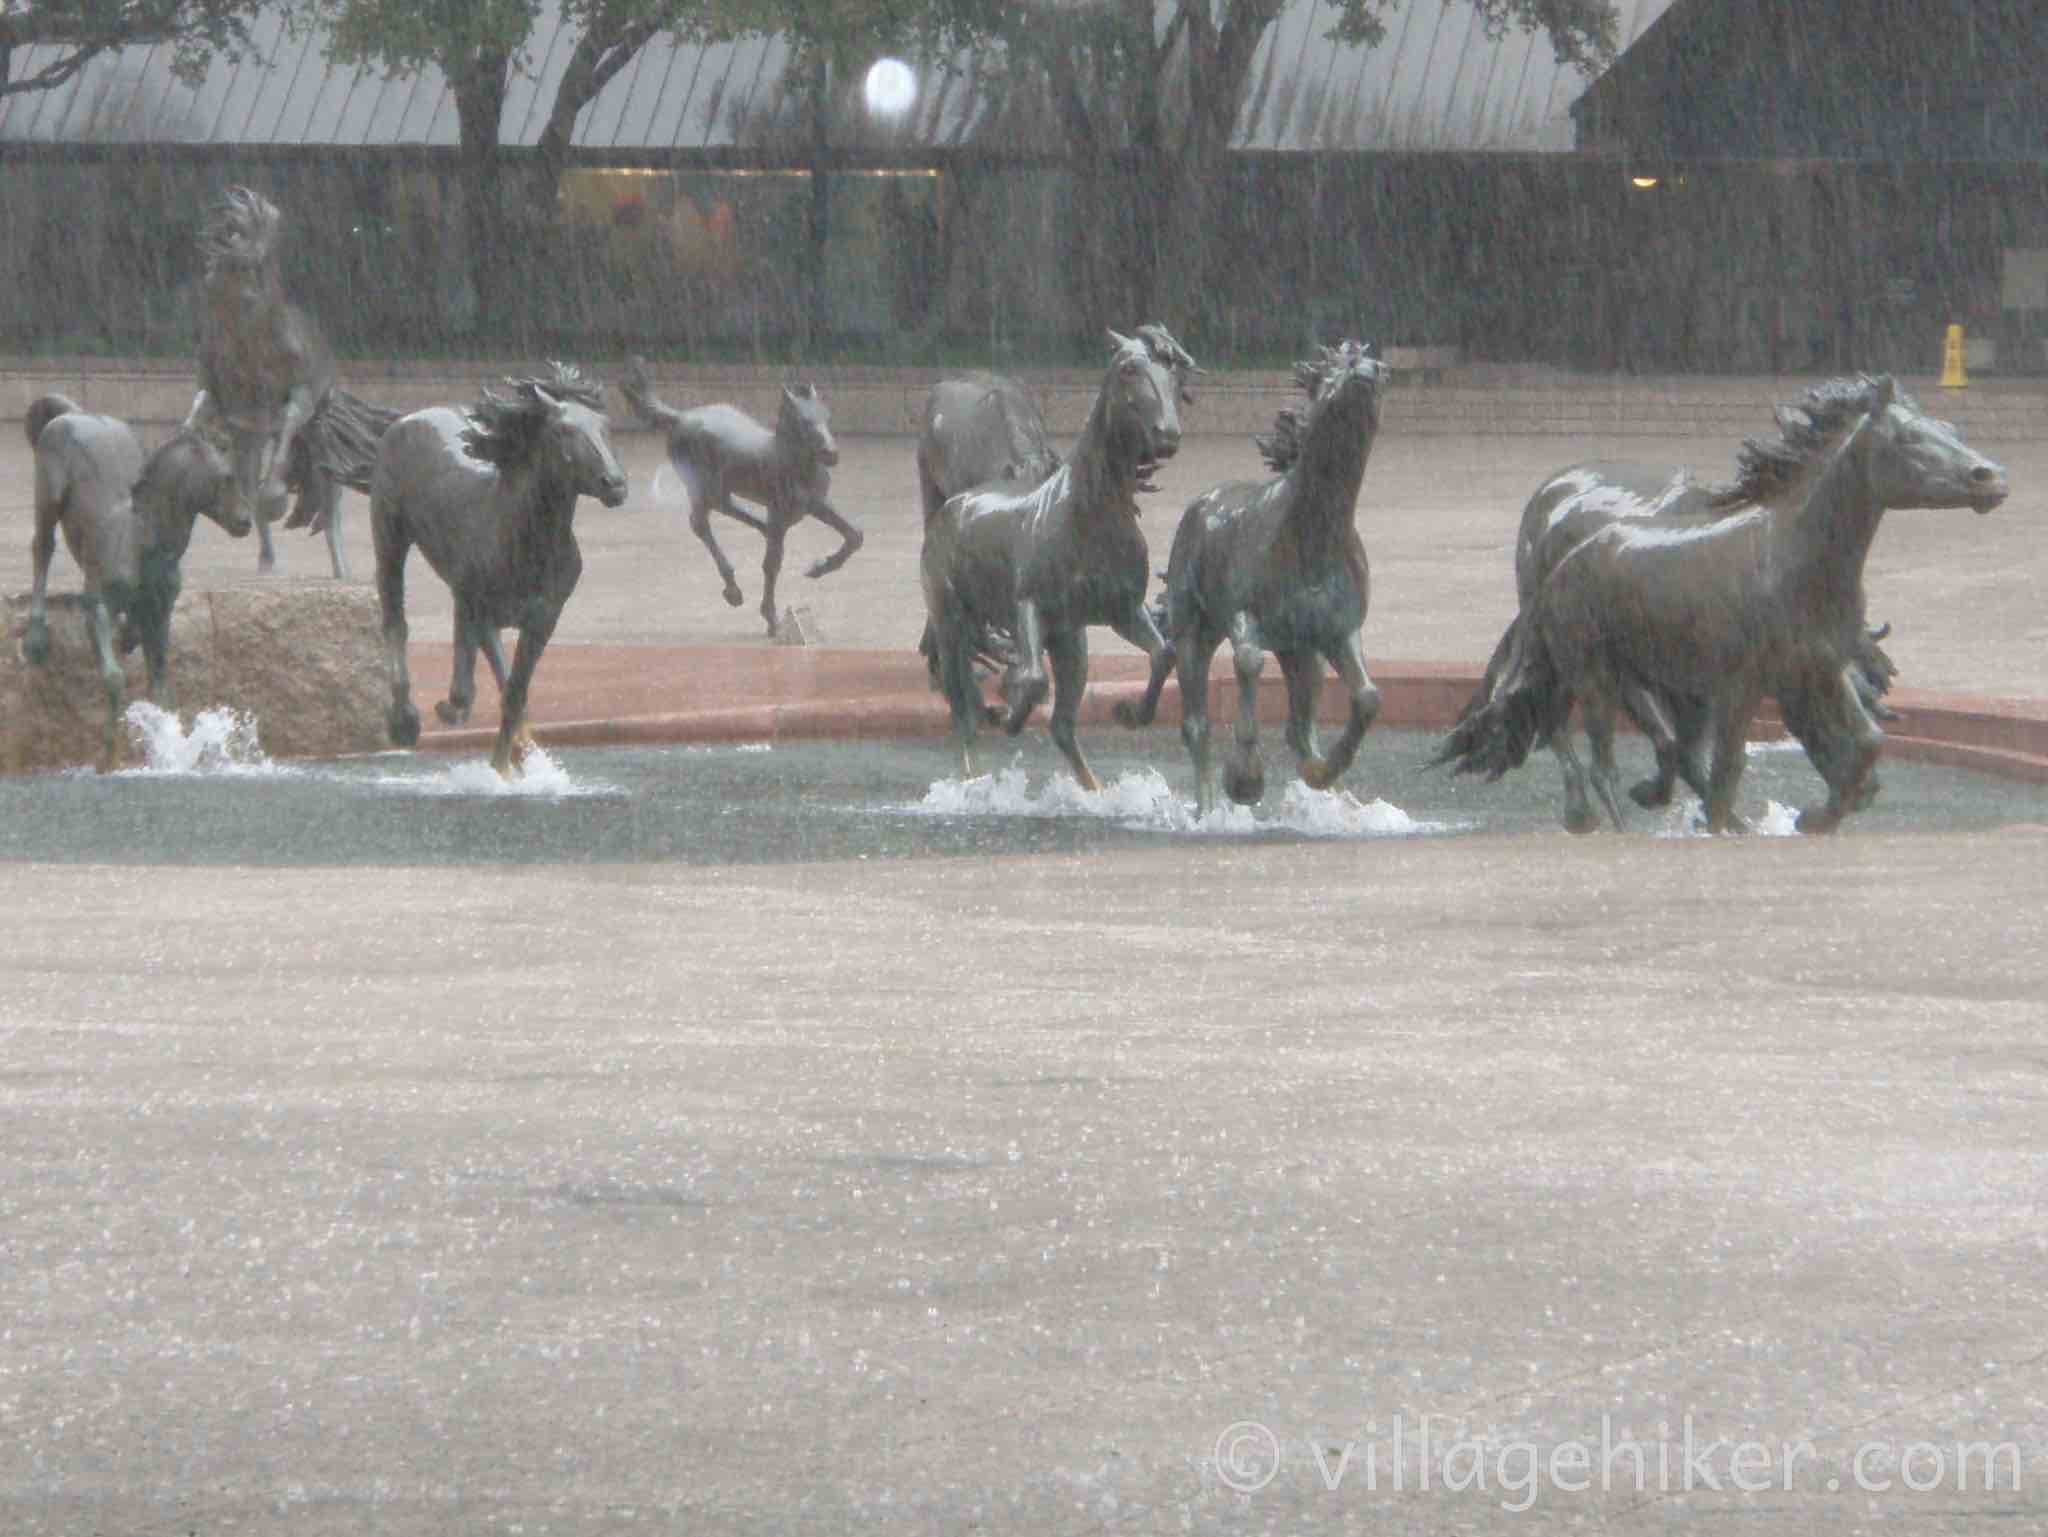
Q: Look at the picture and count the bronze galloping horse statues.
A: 9